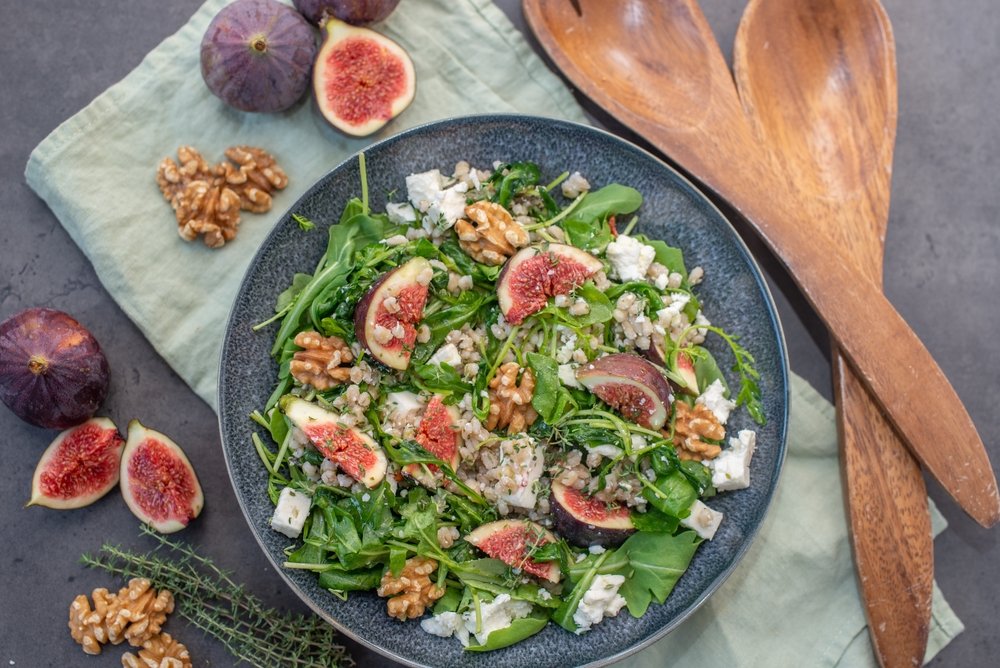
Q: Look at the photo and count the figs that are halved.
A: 3